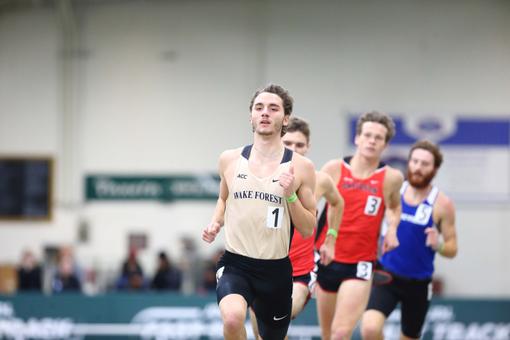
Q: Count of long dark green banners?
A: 2